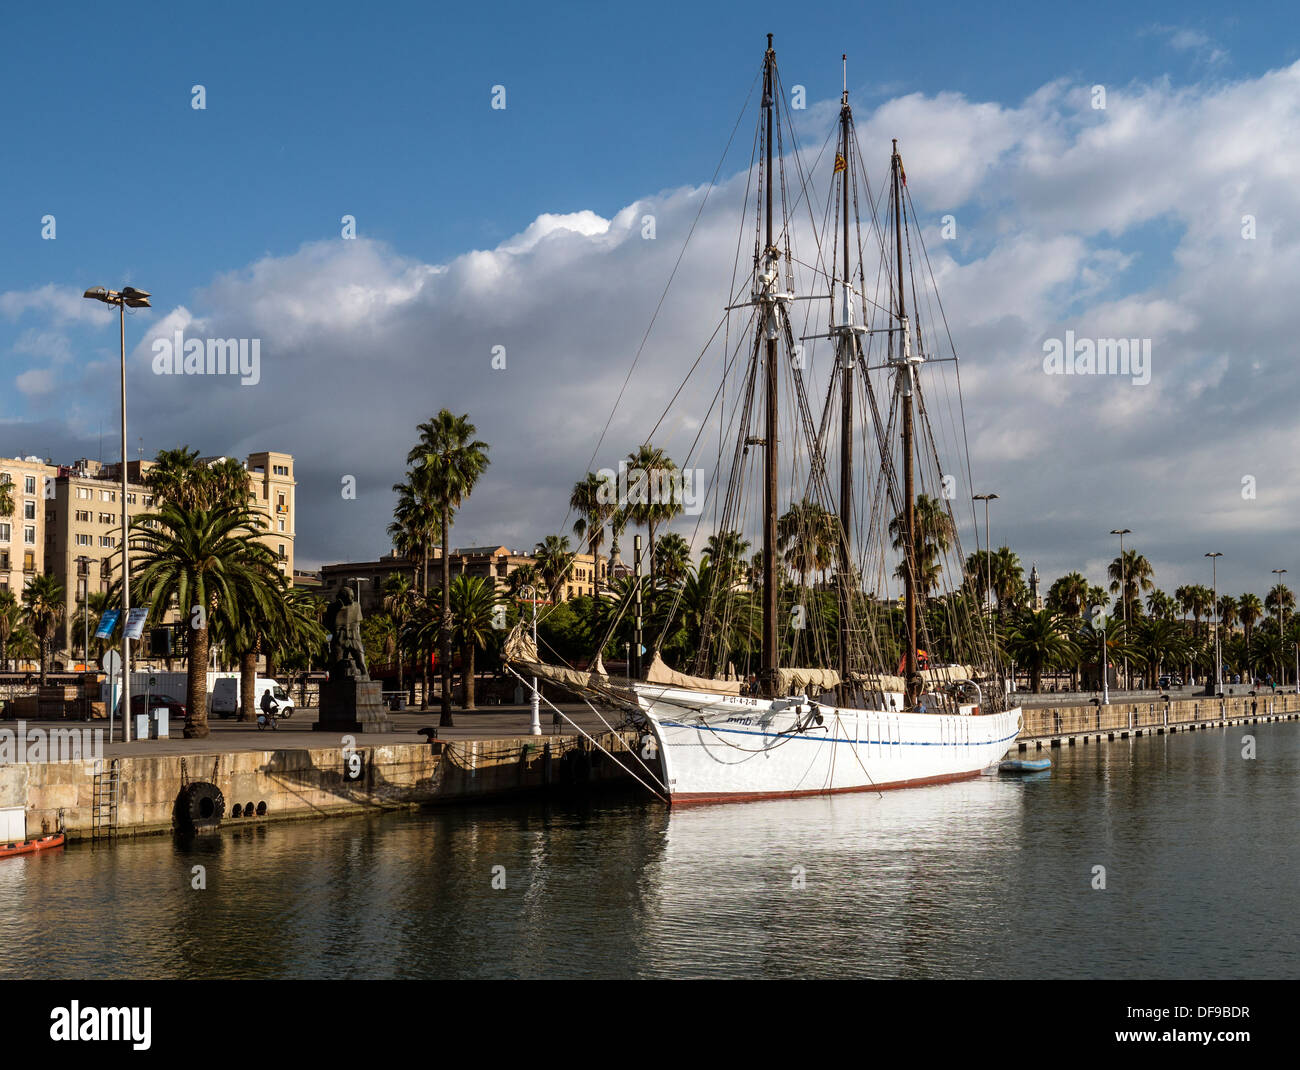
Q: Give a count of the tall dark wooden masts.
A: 3